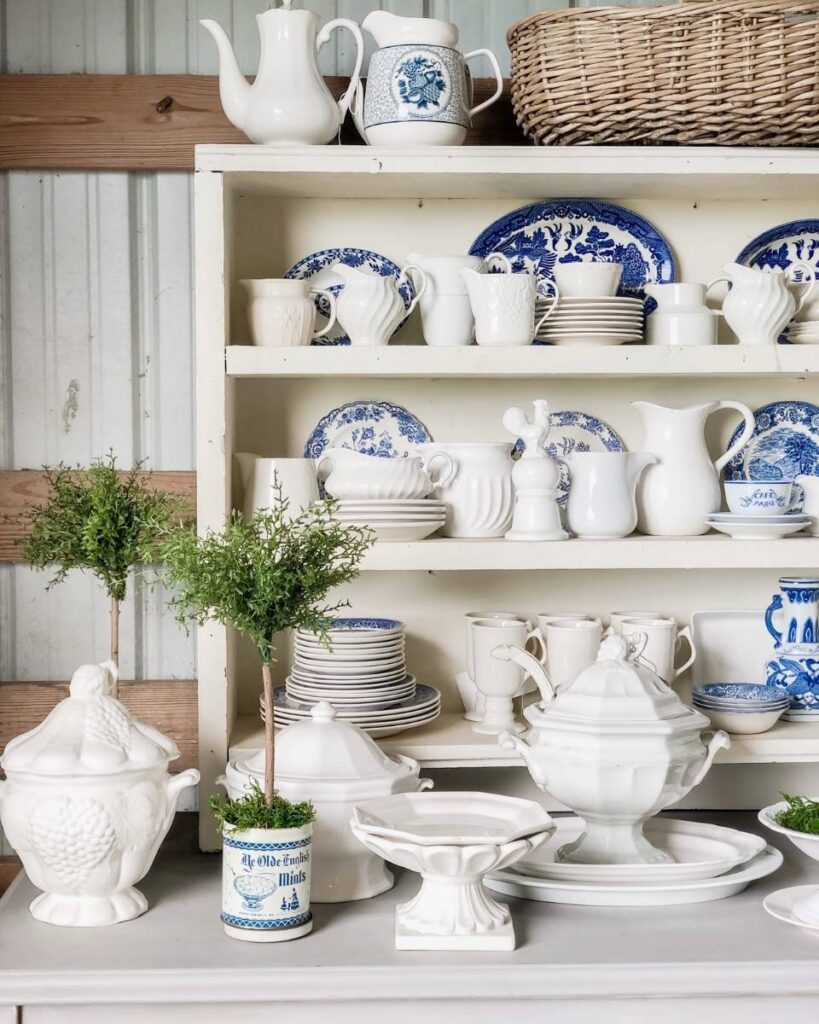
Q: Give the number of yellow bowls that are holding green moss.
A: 0